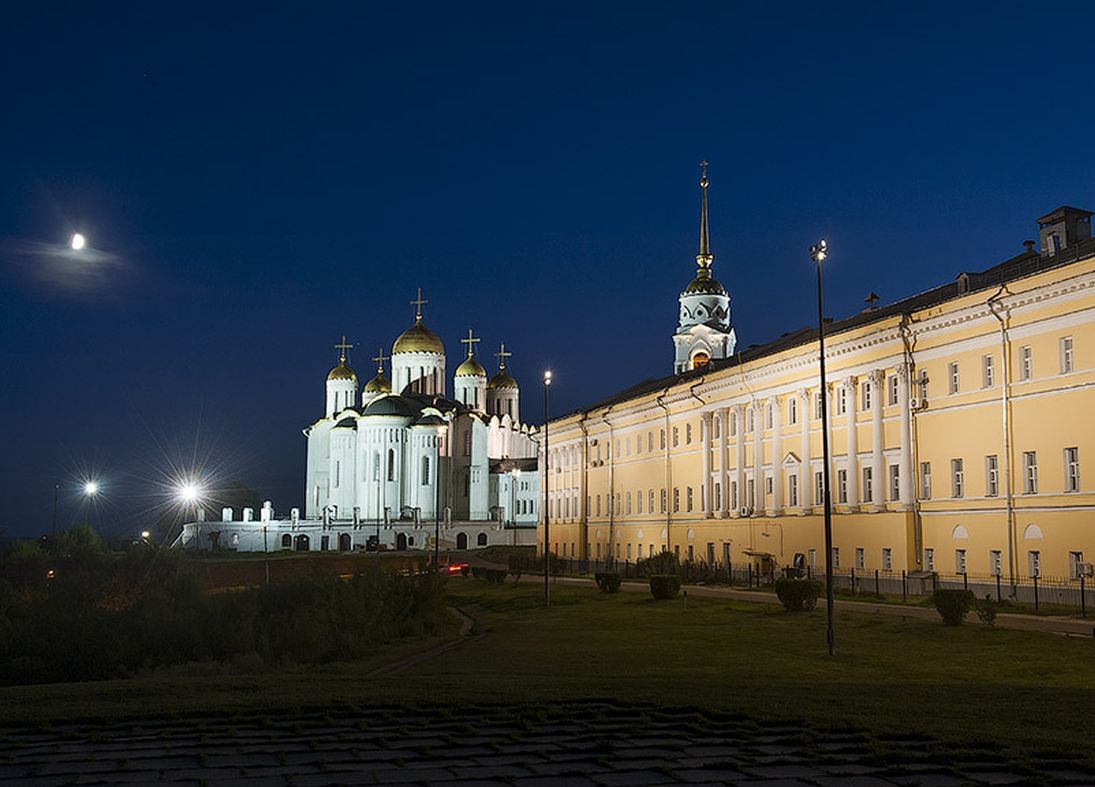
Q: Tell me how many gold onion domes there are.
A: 5